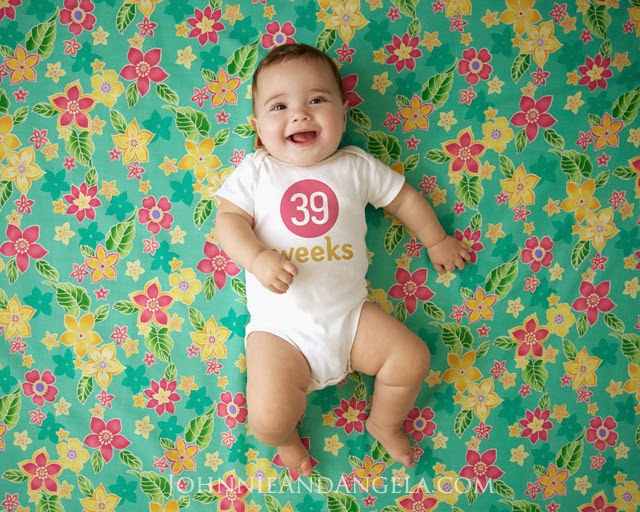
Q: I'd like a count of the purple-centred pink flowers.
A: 9